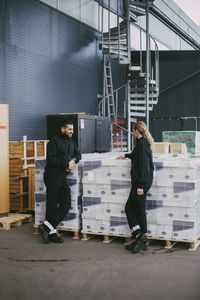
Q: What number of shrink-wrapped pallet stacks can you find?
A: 3